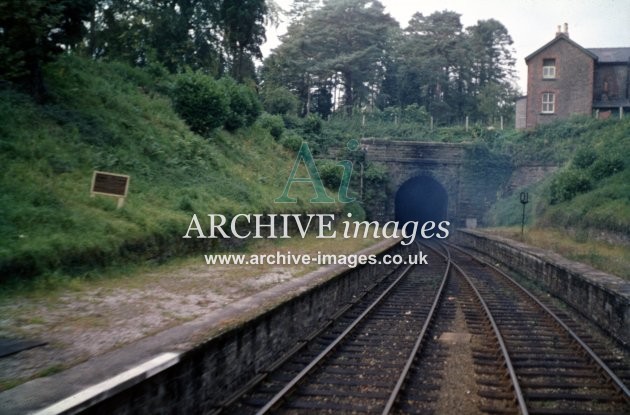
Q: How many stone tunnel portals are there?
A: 1